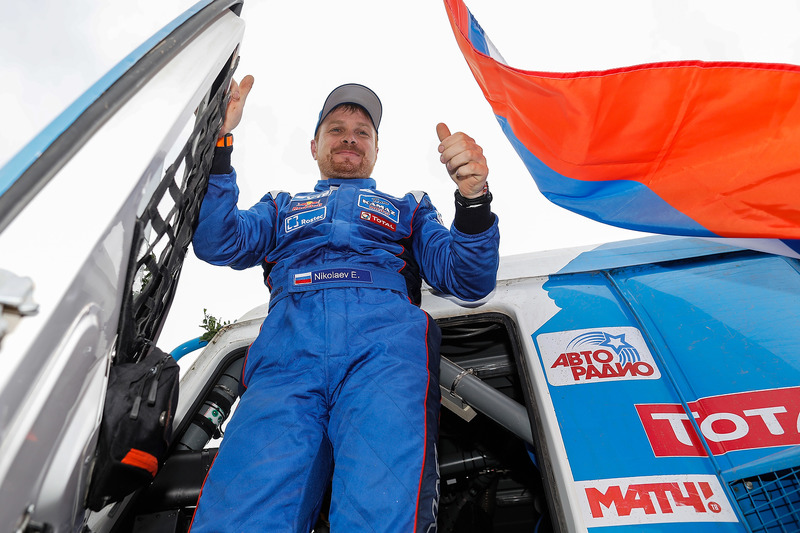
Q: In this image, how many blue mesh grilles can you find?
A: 1